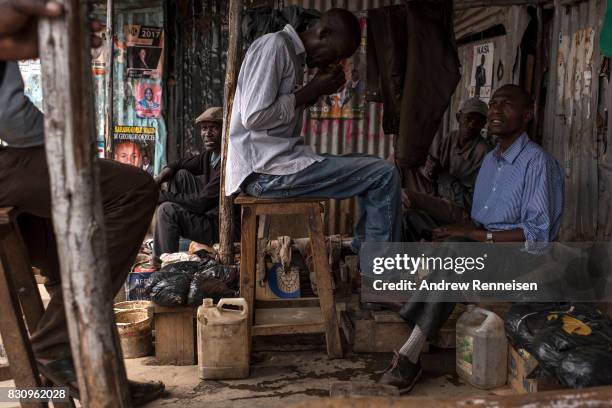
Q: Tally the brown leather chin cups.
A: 0